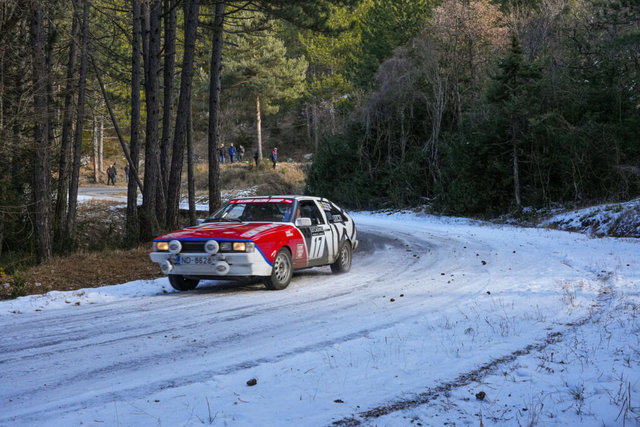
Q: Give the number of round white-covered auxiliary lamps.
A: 4